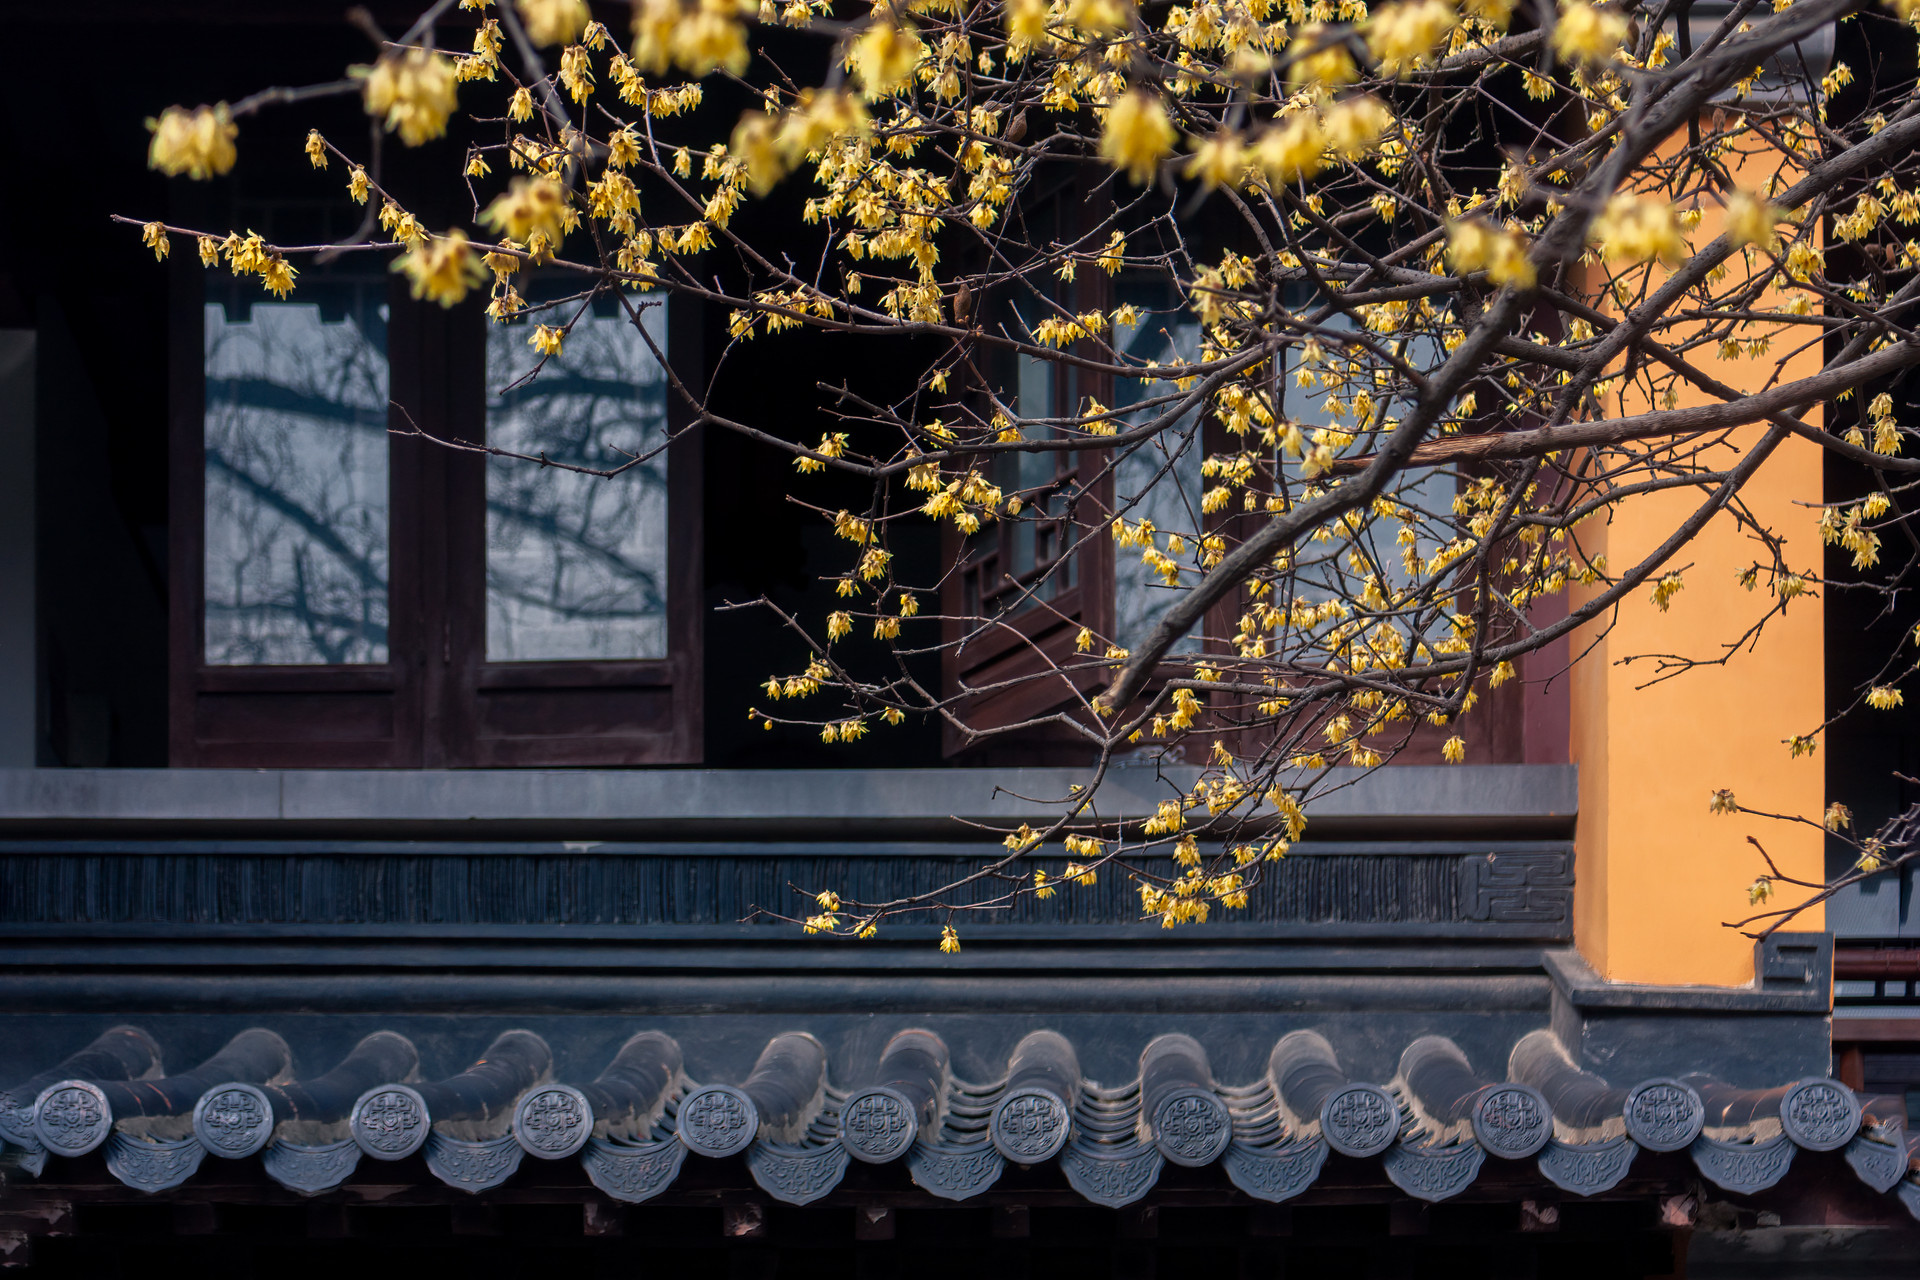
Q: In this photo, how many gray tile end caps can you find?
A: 12